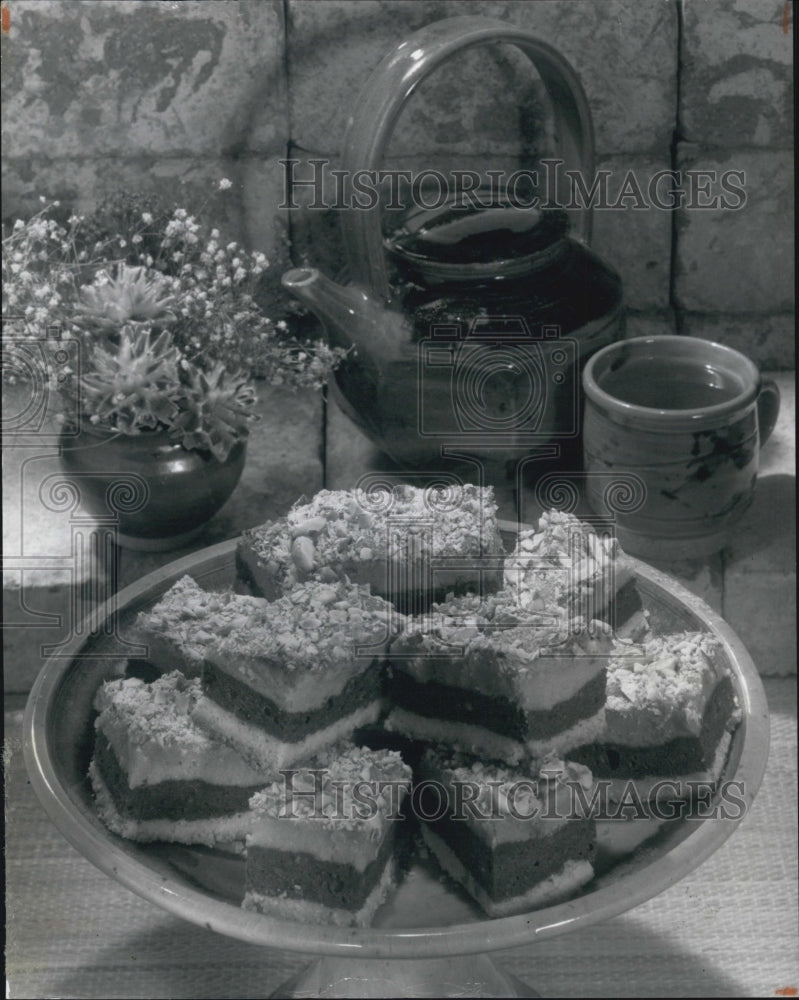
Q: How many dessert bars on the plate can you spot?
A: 9